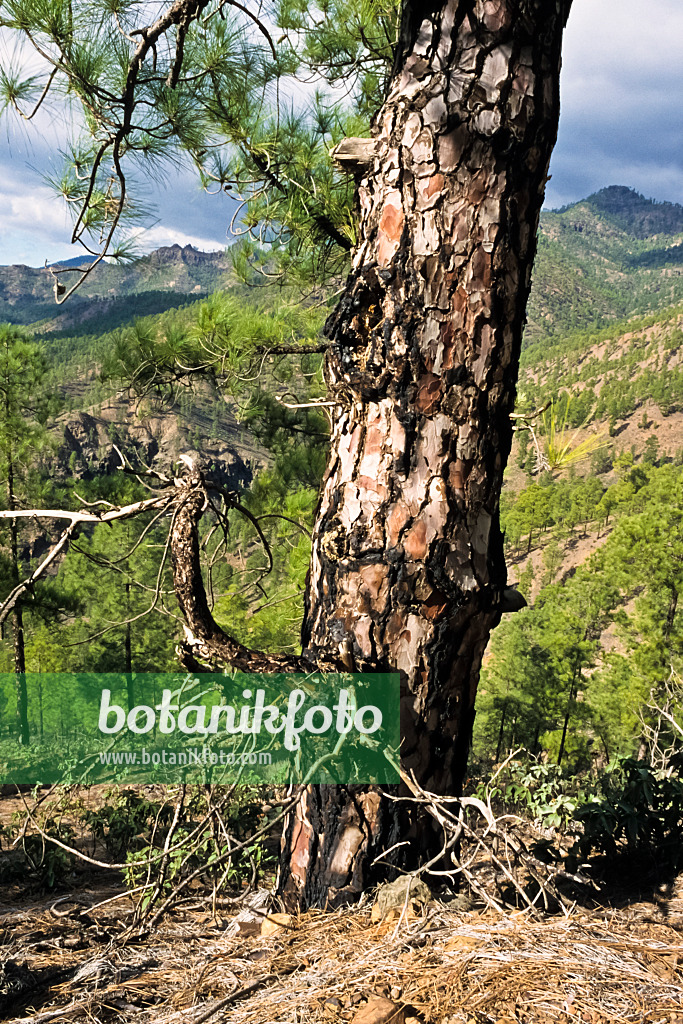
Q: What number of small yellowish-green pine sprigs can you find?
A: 1